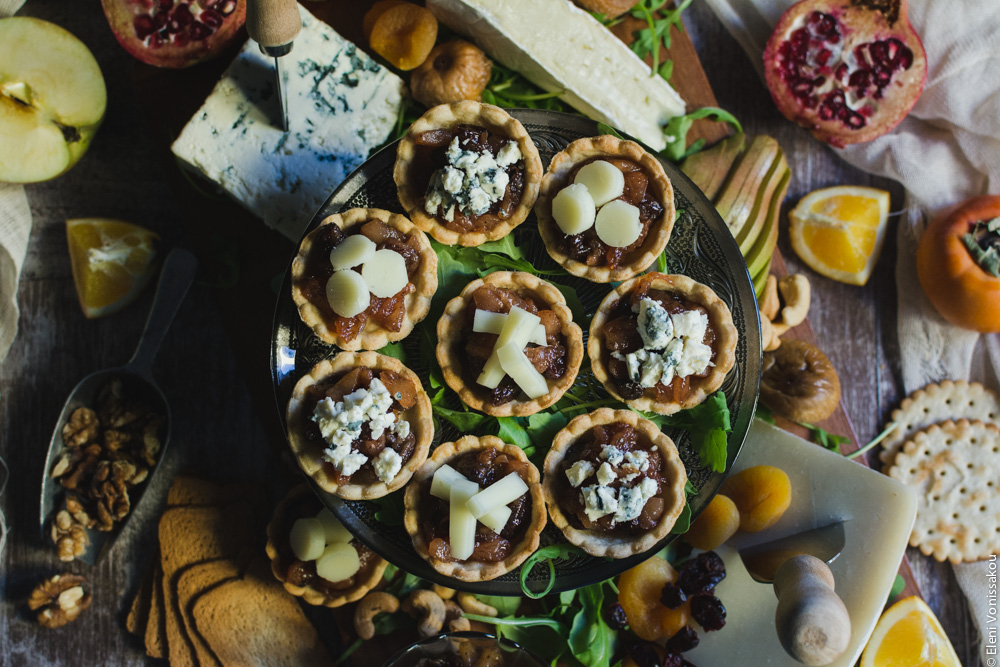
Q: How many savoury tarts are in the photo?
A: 9